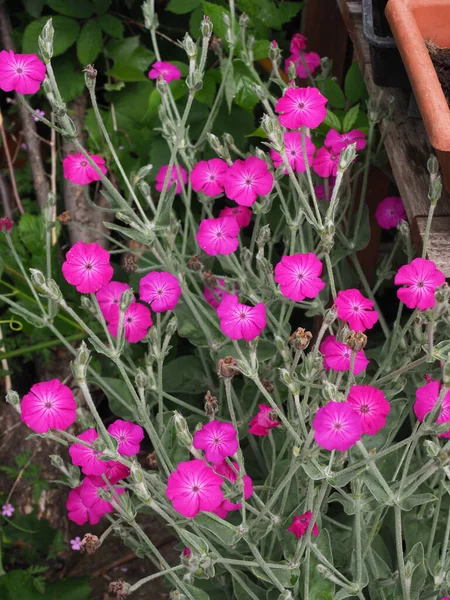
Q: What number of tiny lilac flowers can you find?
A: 3